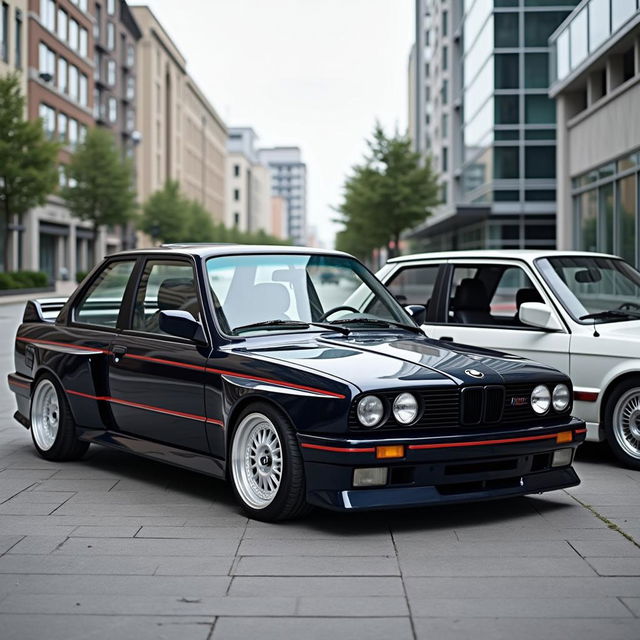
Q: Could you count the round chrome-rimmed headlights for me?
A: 4